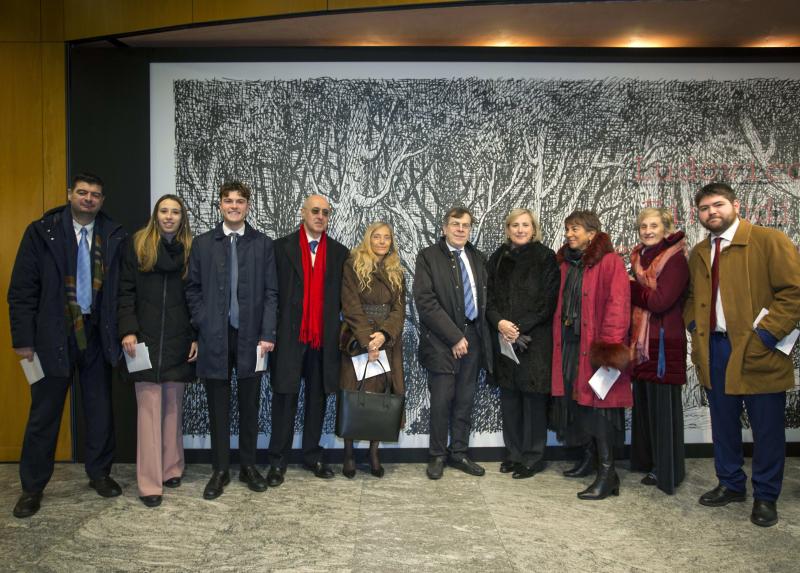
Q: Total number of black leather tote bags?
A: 1